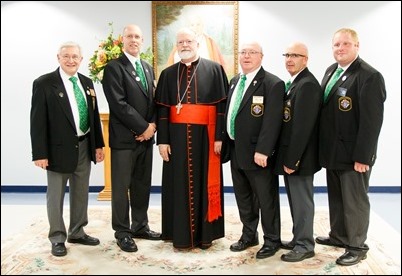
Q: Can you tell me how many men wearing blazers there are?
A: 5